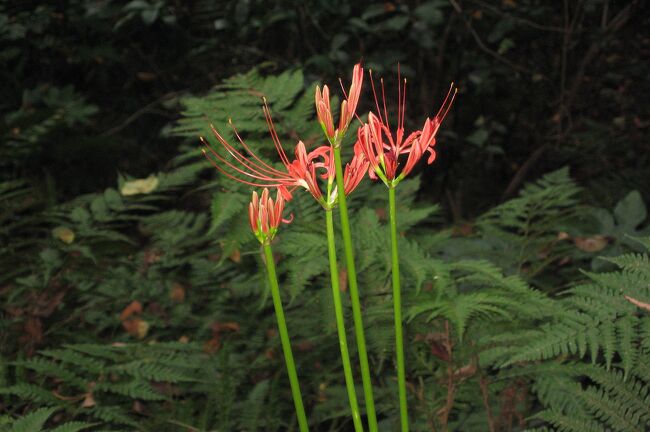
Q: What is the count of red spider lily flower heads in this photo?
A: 4